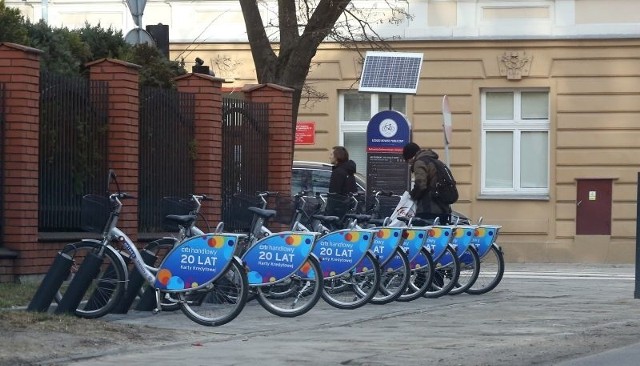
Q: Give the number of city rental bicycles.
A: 8